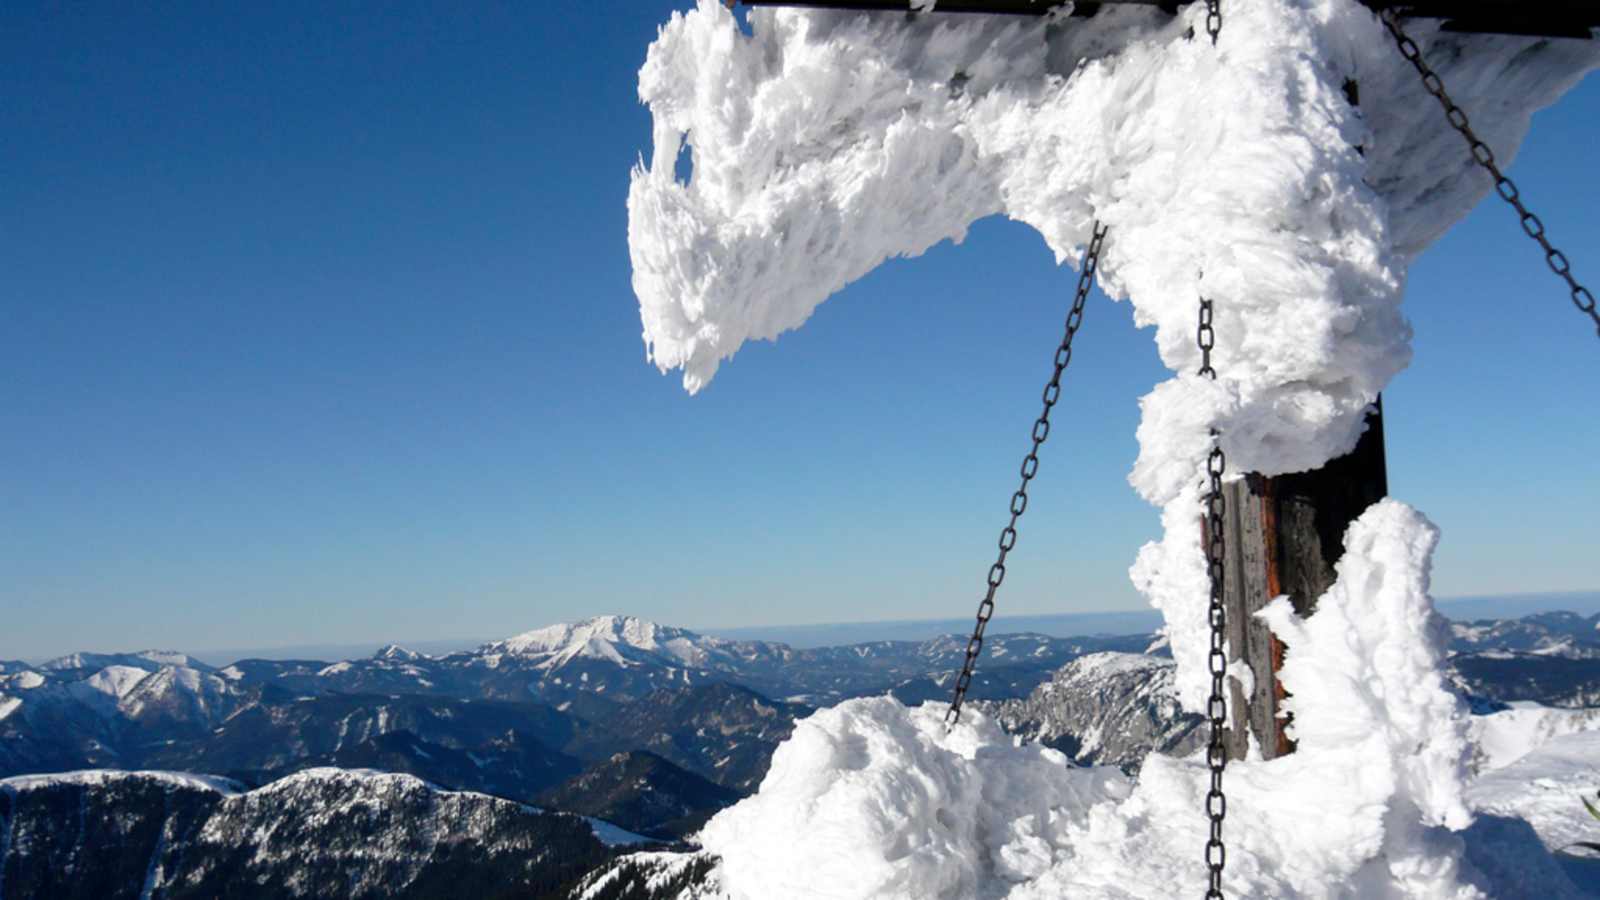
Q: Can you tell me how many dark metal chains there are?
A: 3